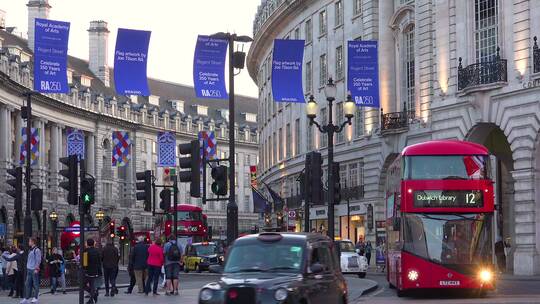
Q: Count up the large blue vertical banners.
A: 5